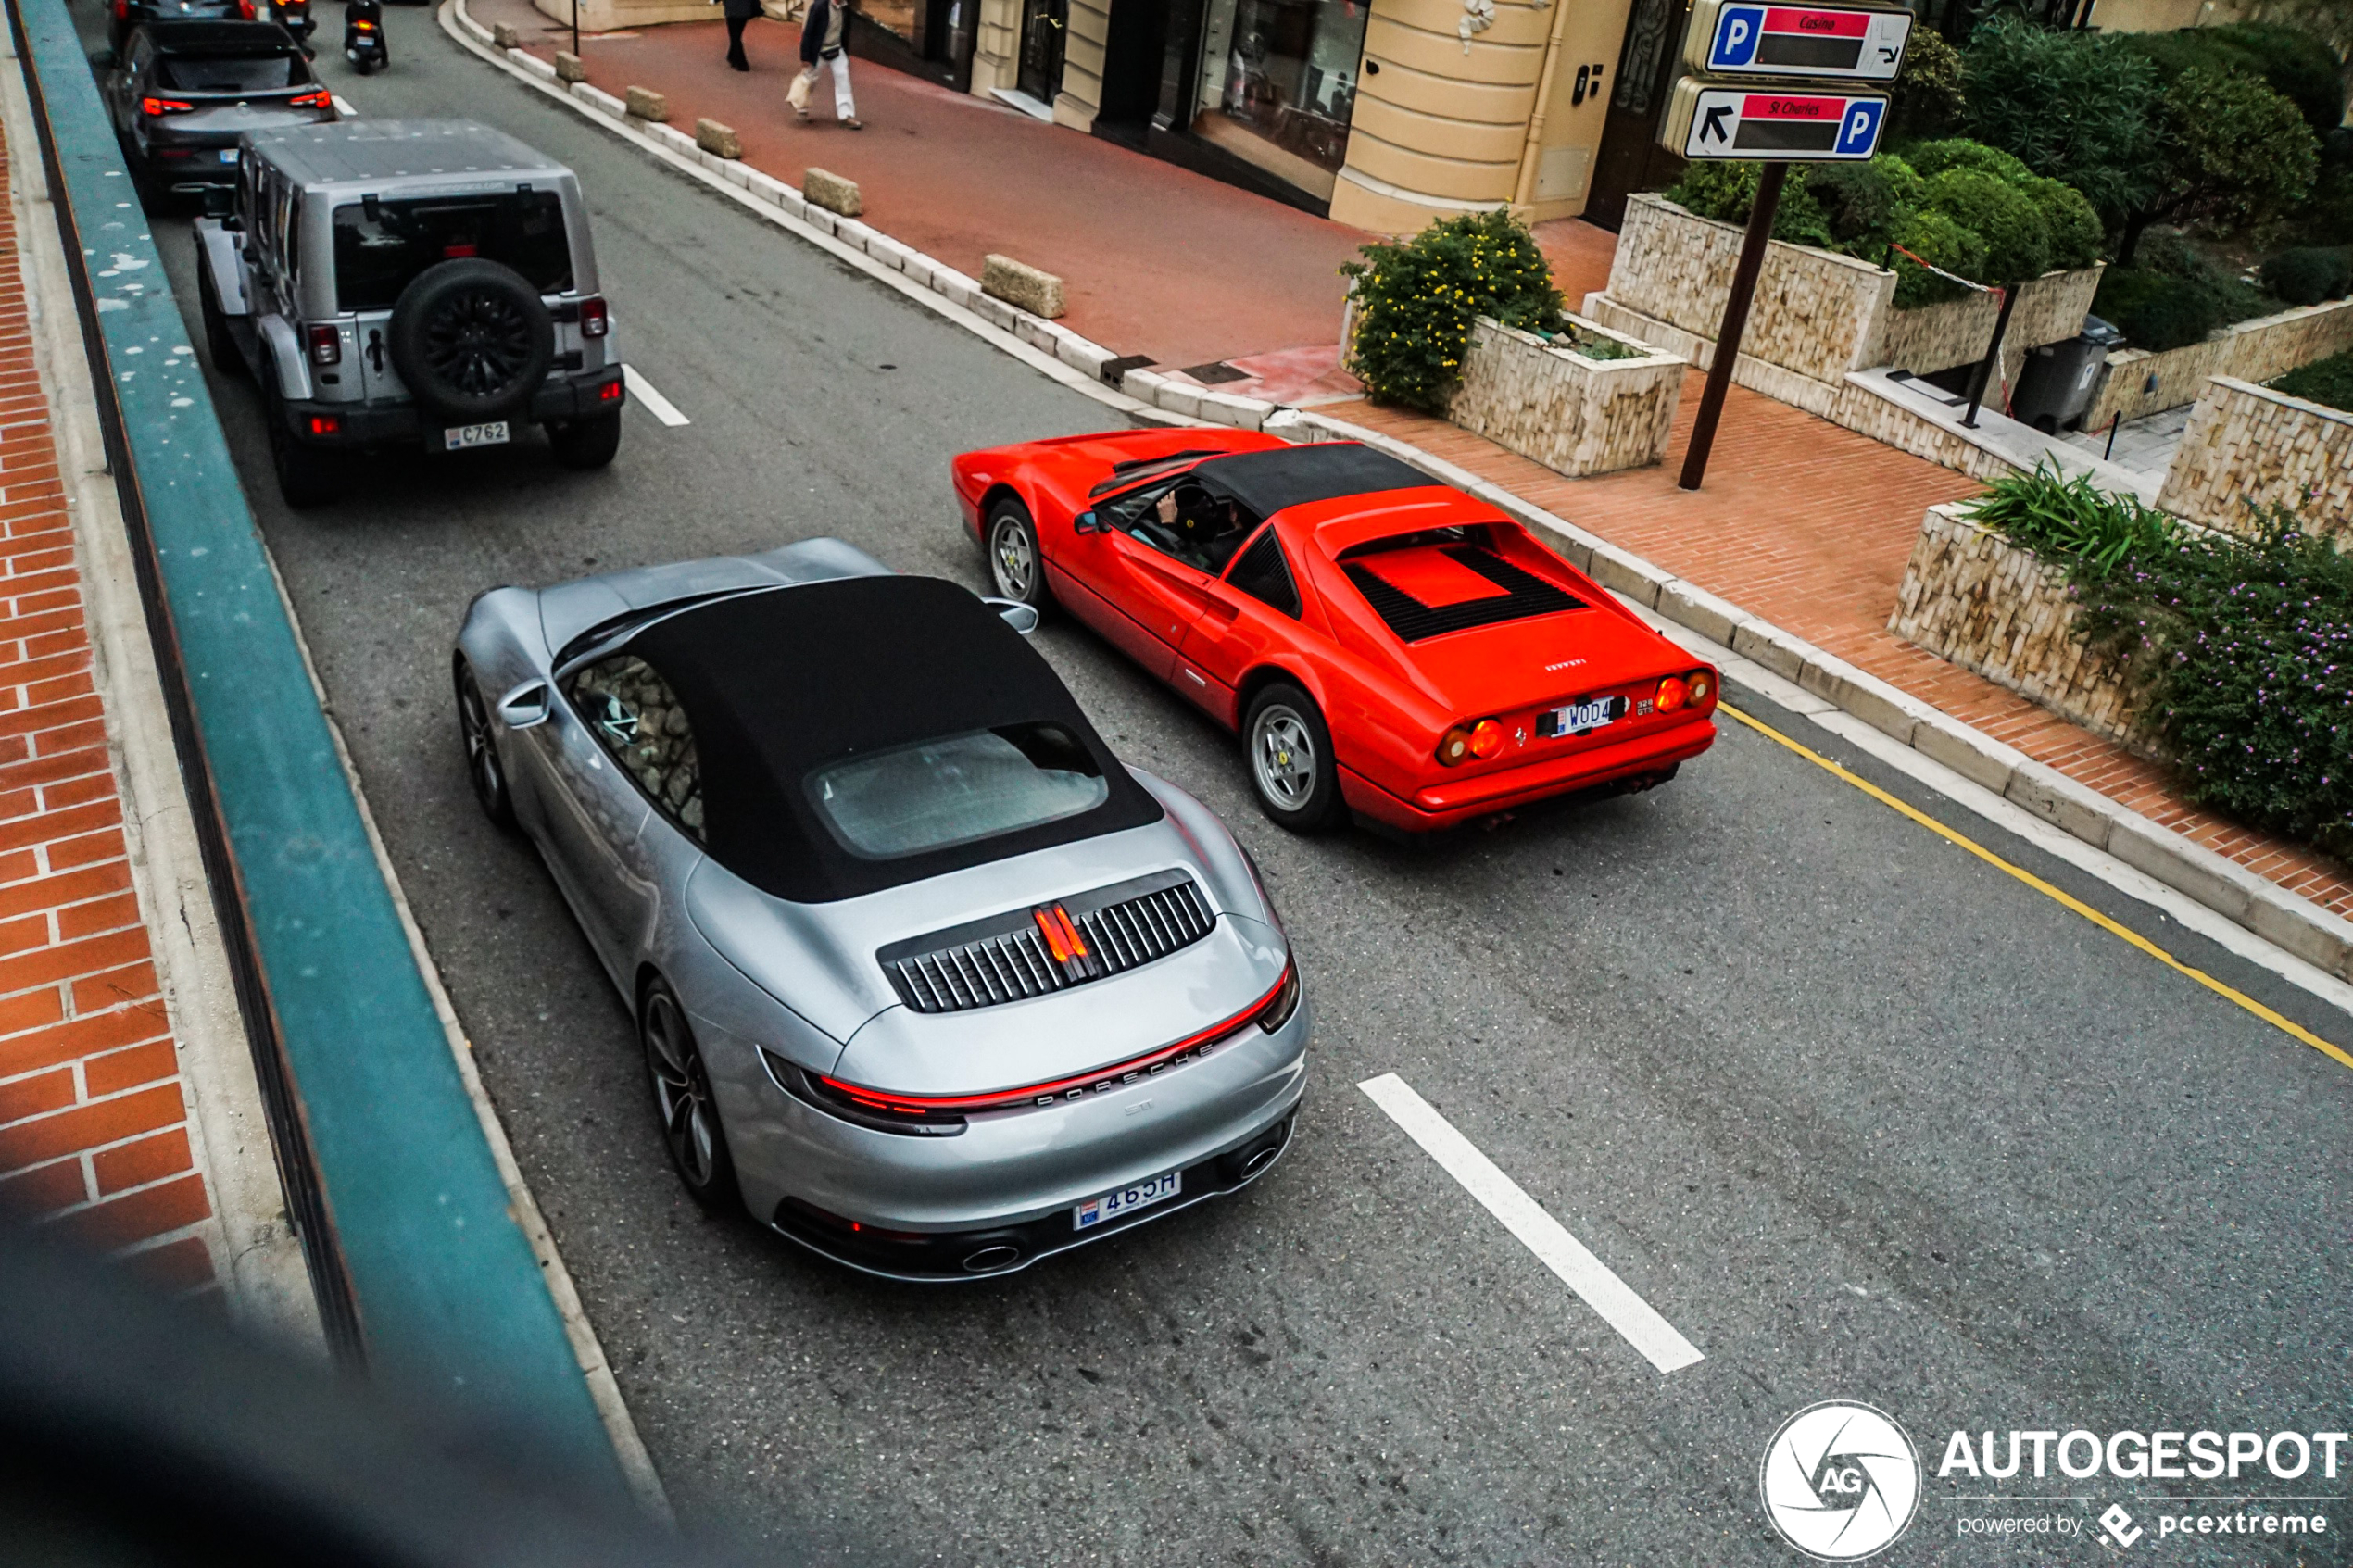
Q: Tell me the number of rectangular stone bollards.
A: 6